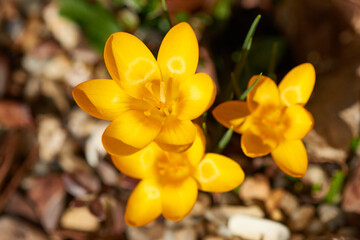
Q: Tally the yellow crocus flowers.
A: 3